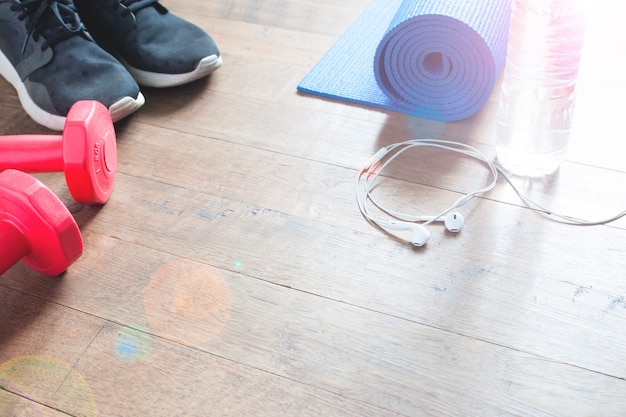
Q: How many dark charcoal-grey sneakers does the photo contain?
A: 2